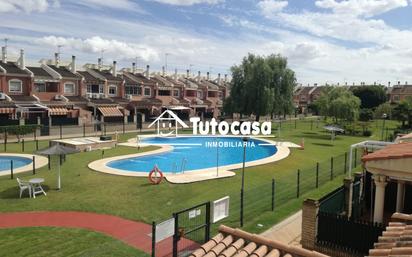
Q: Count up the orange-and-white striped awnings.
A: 3